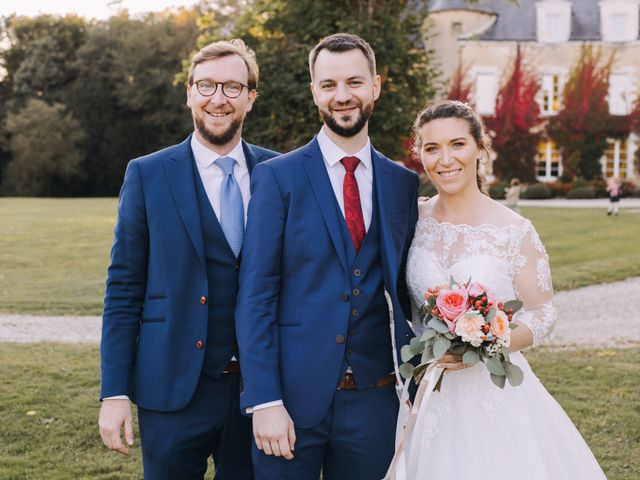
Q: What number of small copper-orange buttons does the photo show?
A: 2